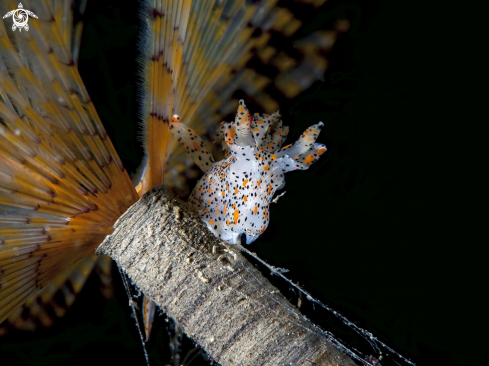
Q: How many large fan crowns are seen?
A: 2